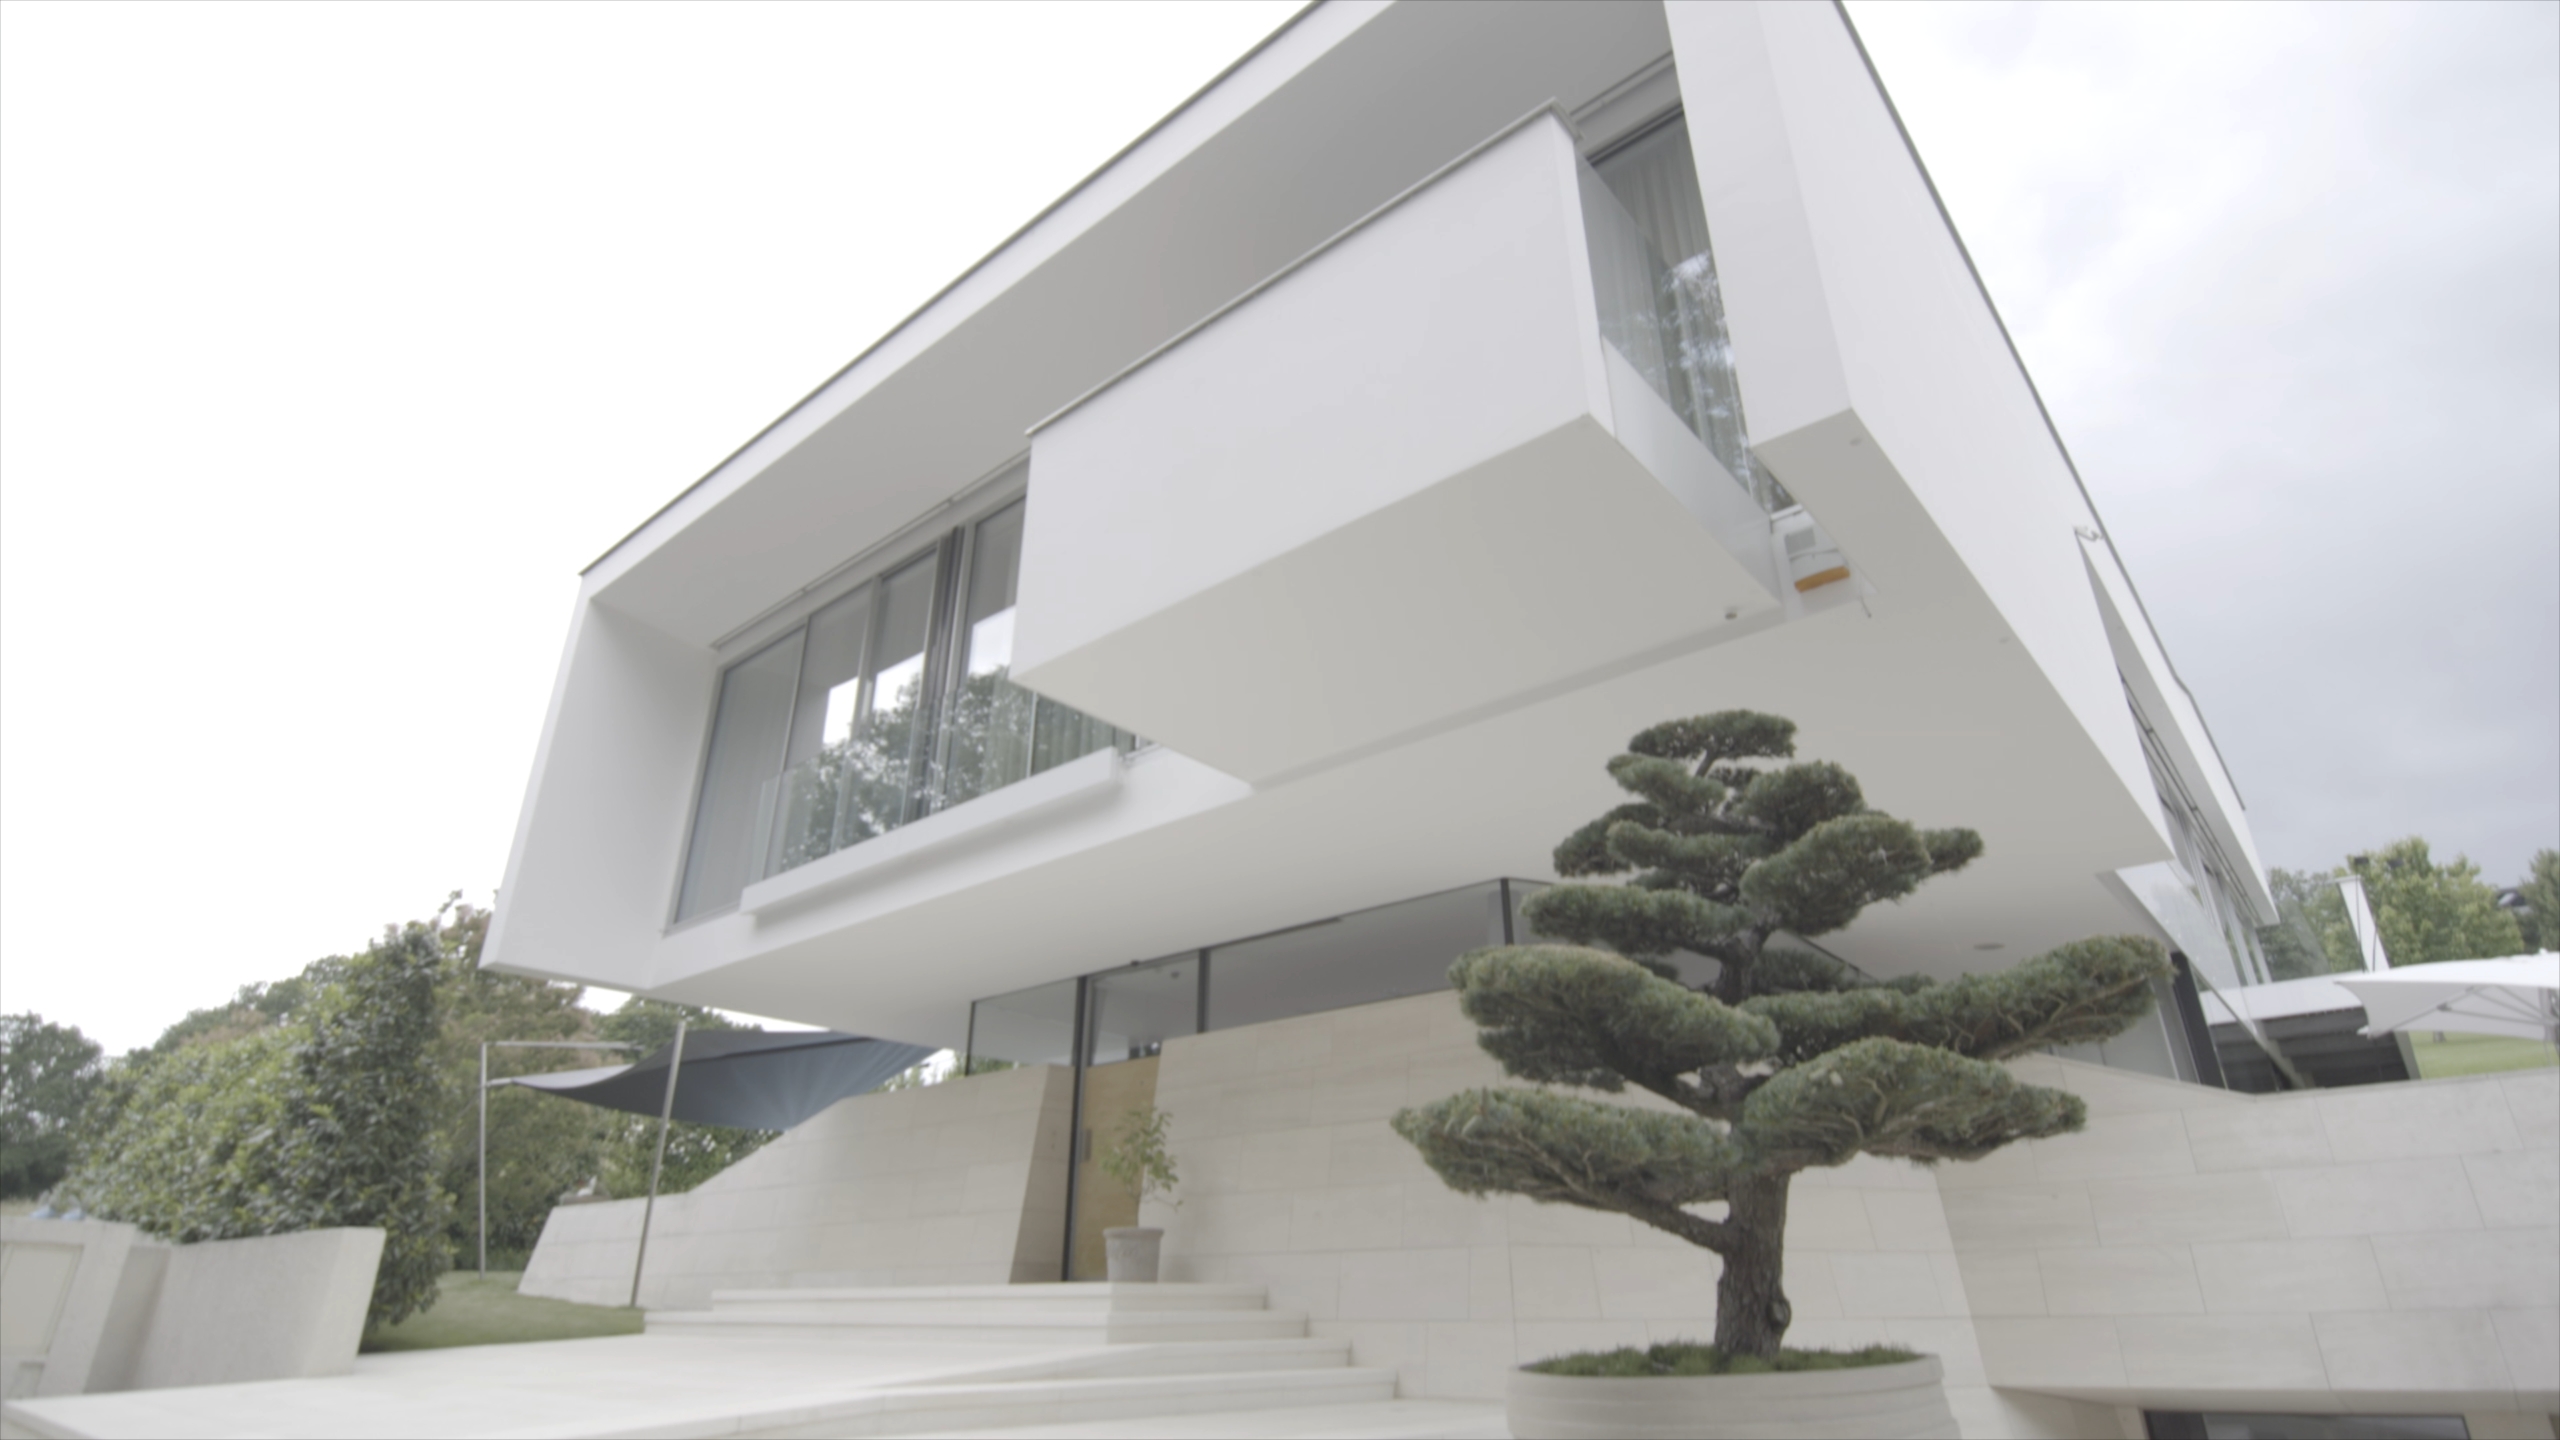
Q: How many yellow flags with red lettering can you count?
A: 0